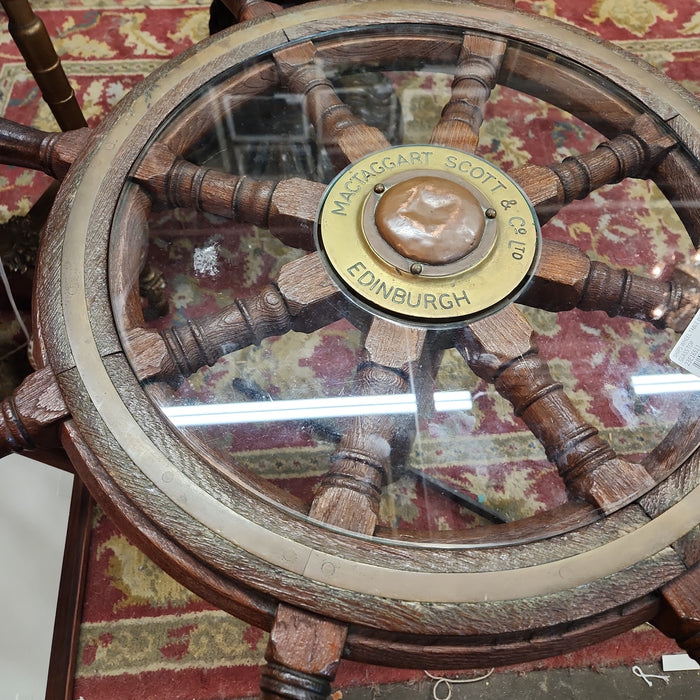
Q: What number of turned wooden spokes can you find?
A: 8